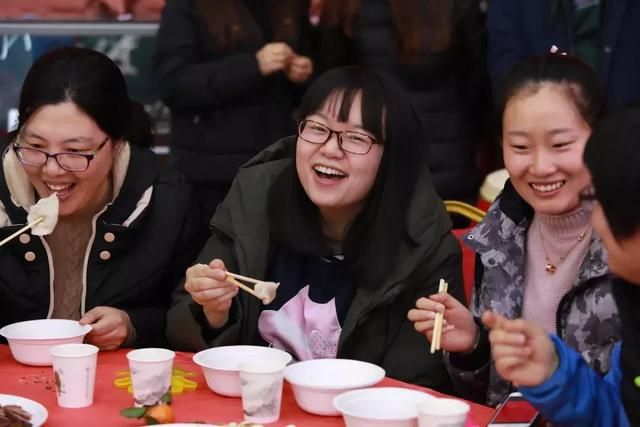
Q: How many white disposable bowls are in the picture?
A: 4